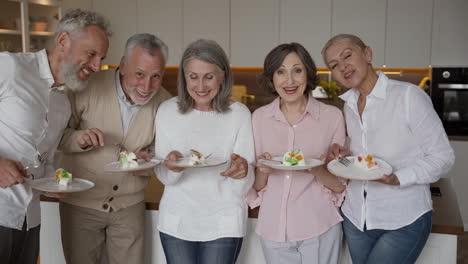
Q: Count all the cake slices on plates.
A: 5